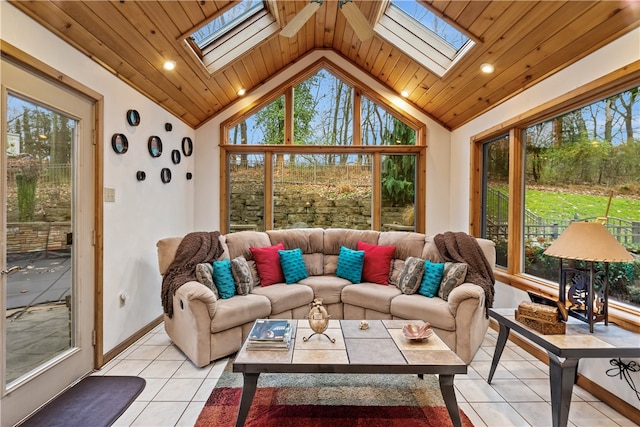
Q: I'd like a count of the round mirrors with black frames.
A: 9